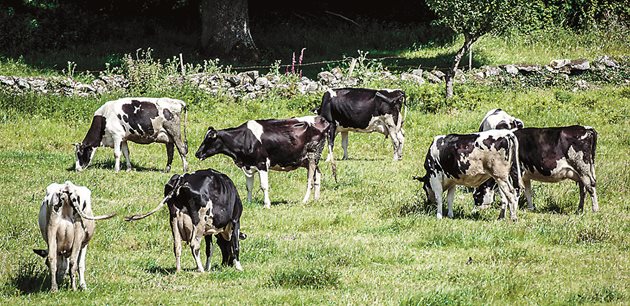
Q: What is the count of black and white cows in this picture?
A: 8